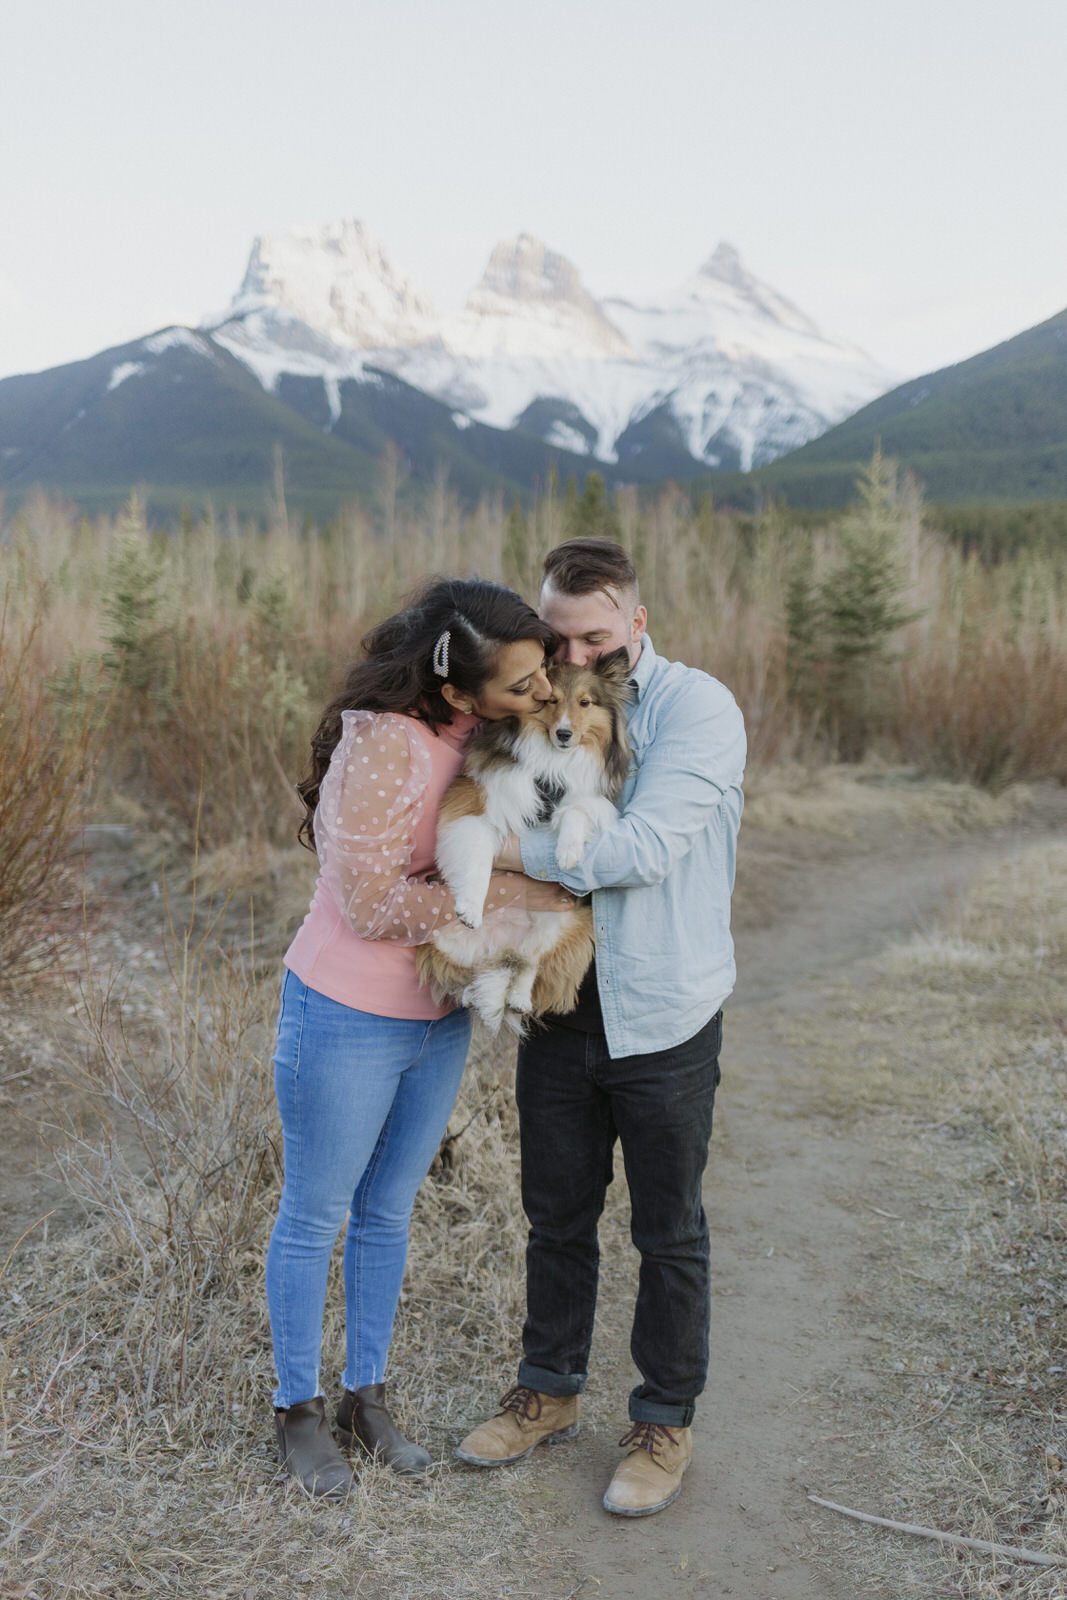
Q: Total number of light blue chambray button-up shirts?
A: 1